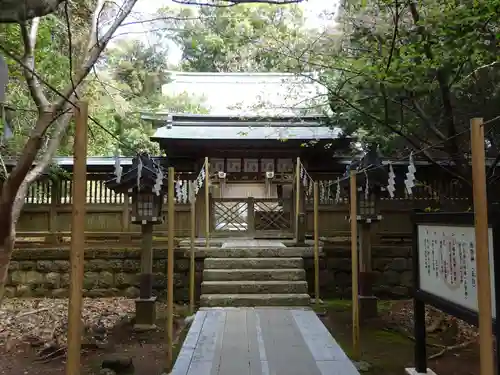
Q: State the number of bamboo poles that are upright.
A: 8